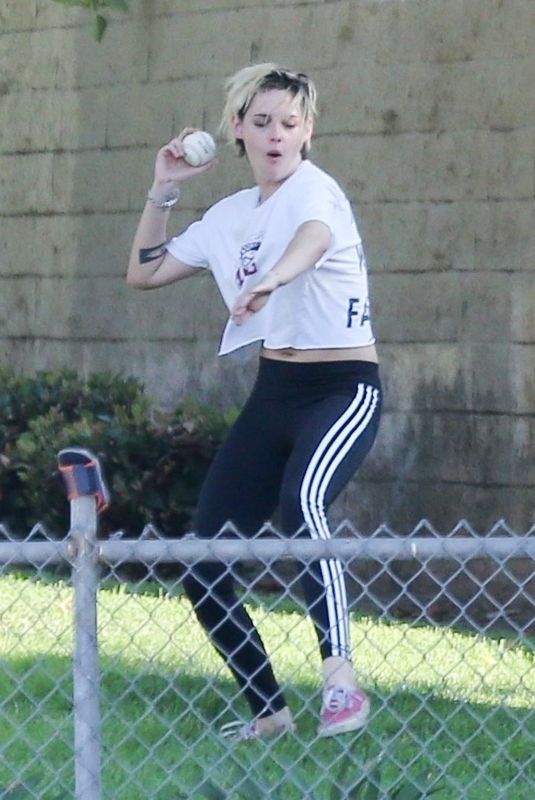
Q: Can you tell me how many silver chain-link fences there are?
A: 1